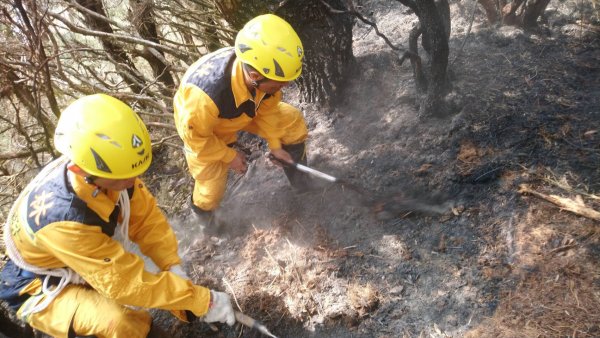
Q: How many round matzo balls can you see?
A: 0